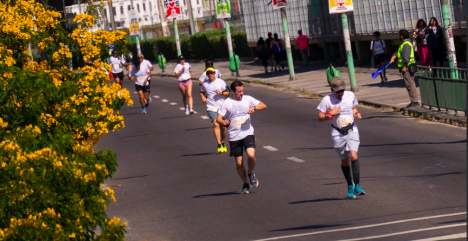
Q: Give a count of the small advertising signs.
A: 5